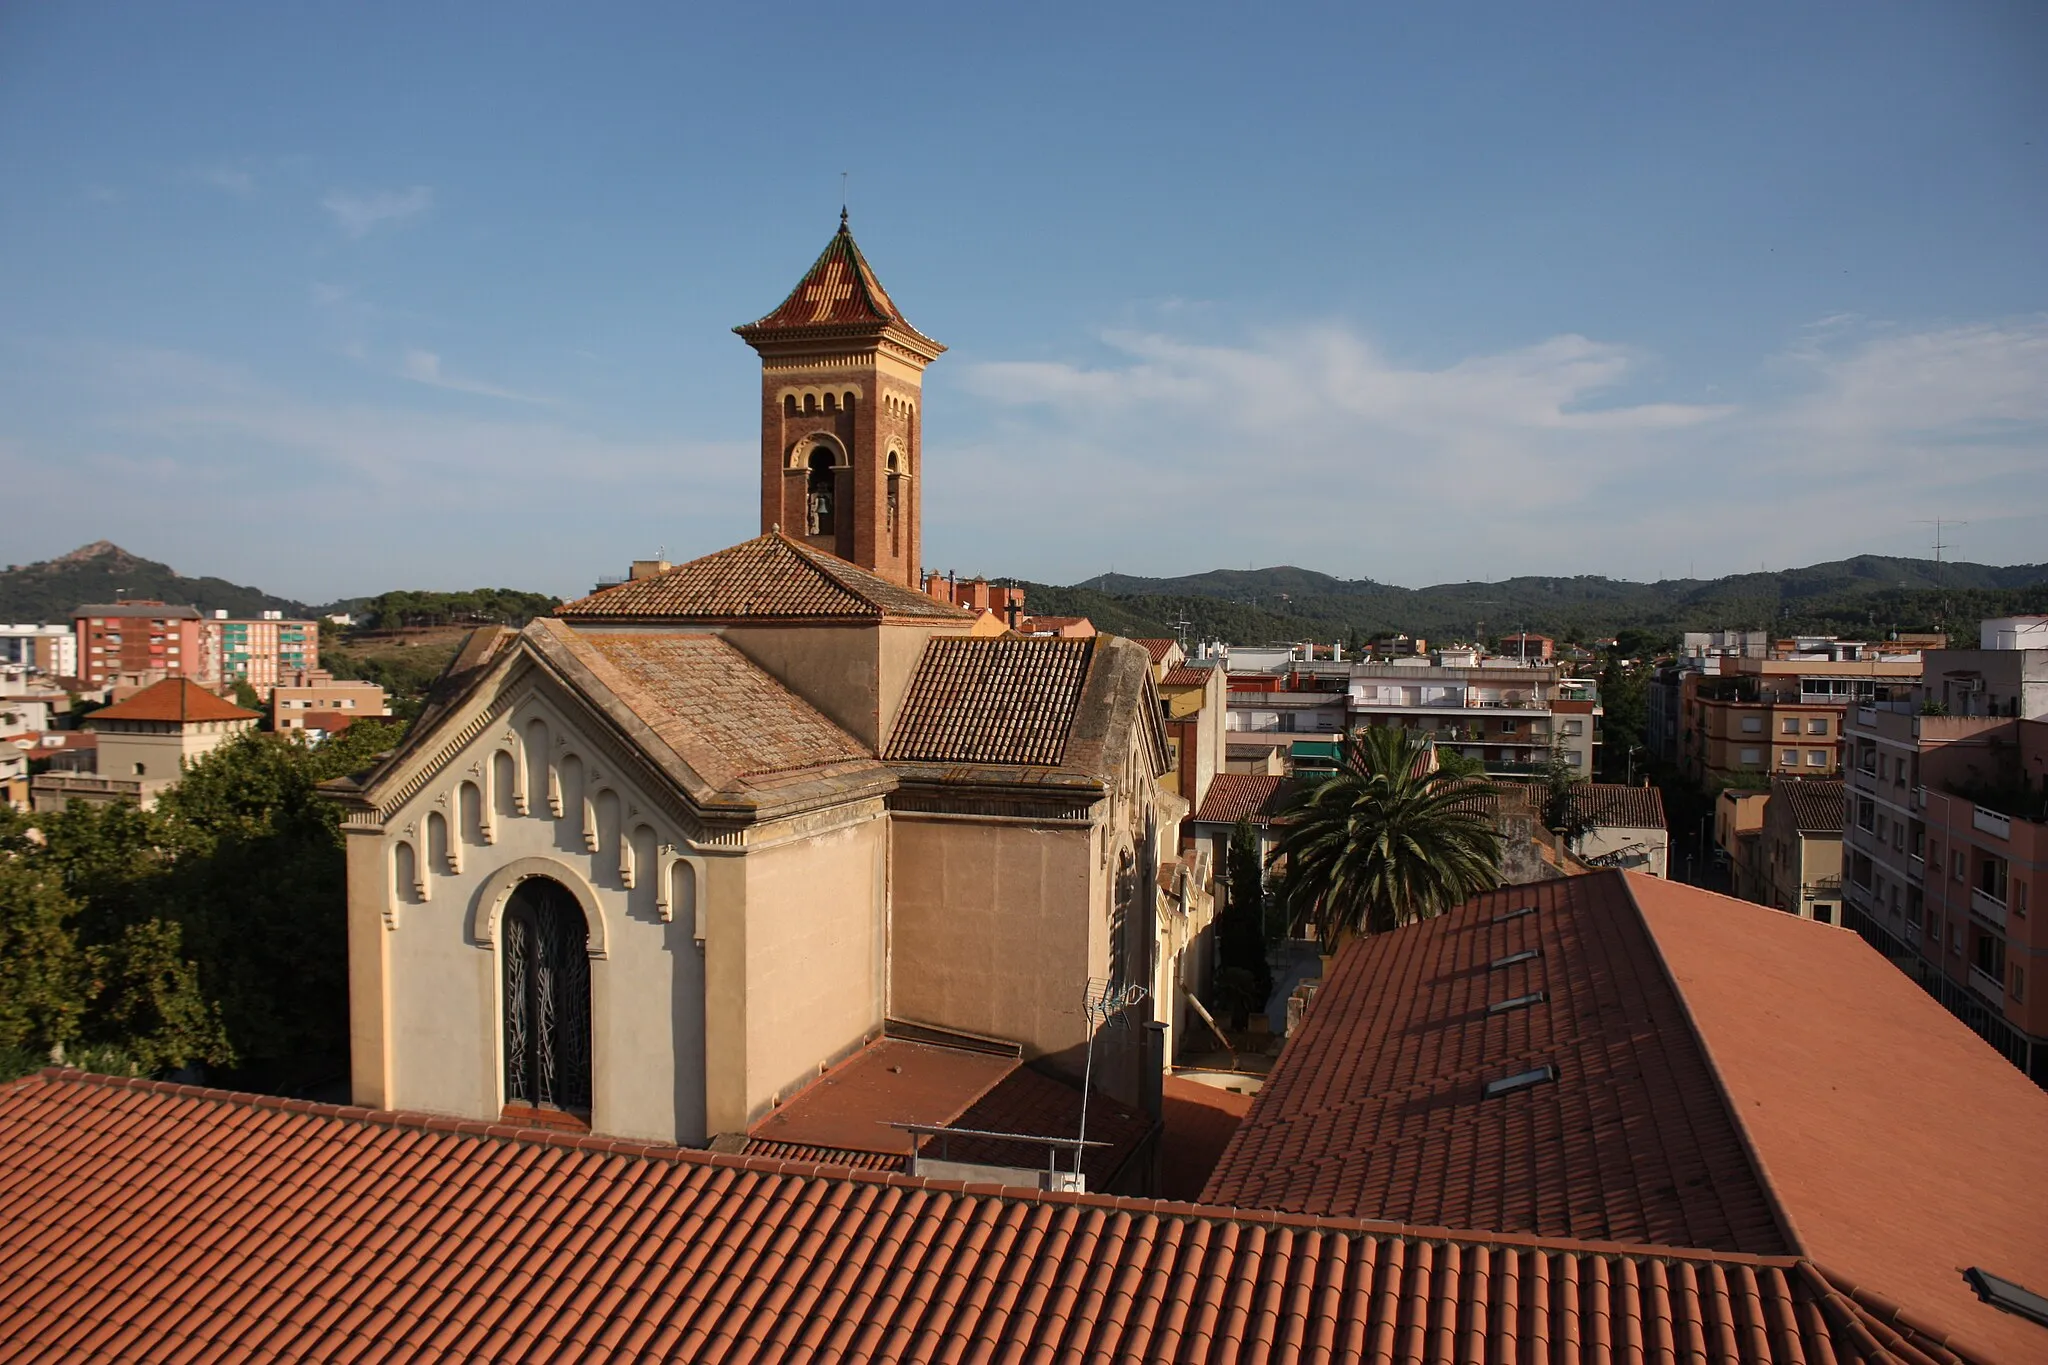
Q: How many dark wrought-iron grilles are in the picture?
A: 1